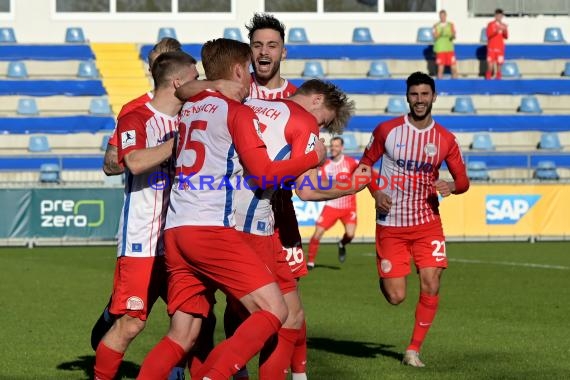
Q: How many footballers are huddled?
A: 5